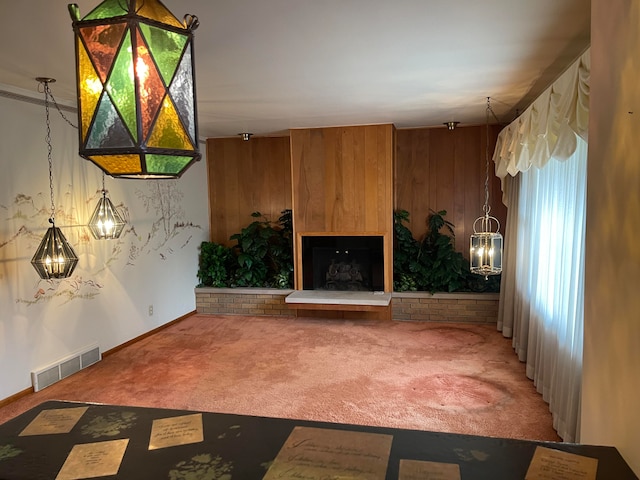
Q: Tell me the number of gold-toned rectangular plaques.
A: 6